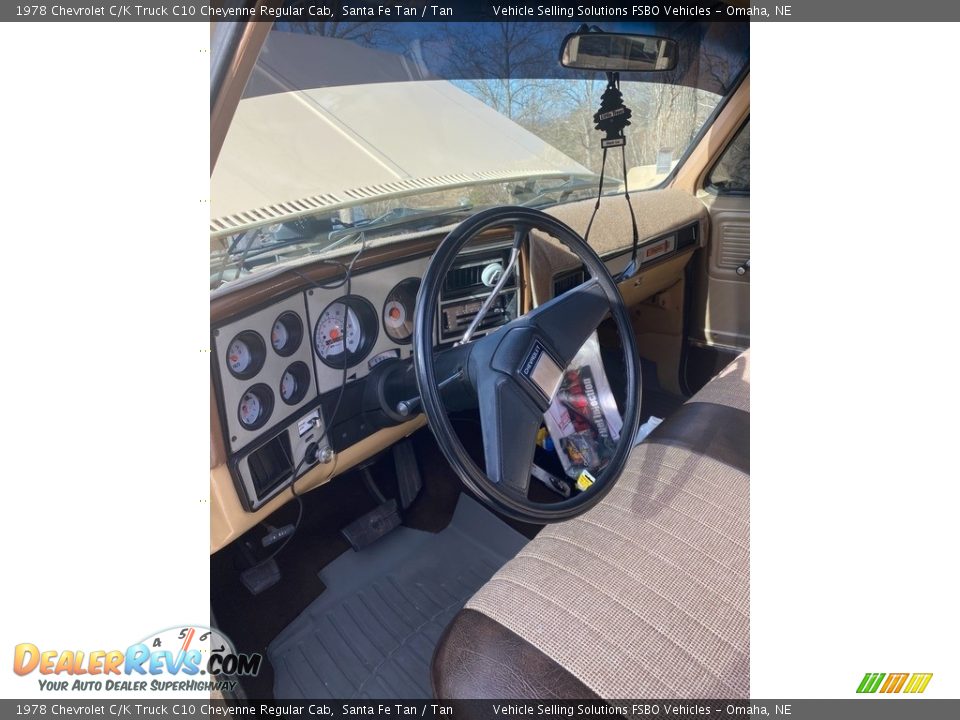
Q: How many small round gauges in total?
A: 4